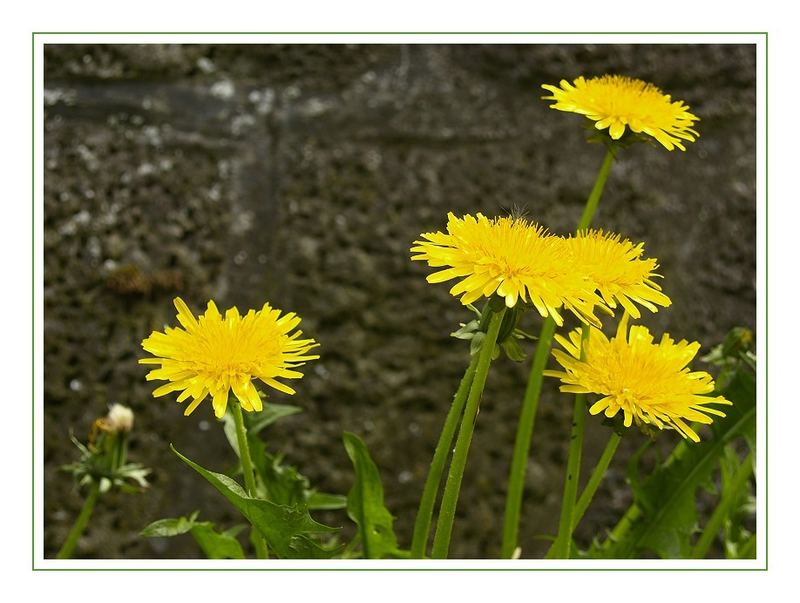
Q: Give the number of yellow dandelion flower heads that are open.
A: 5